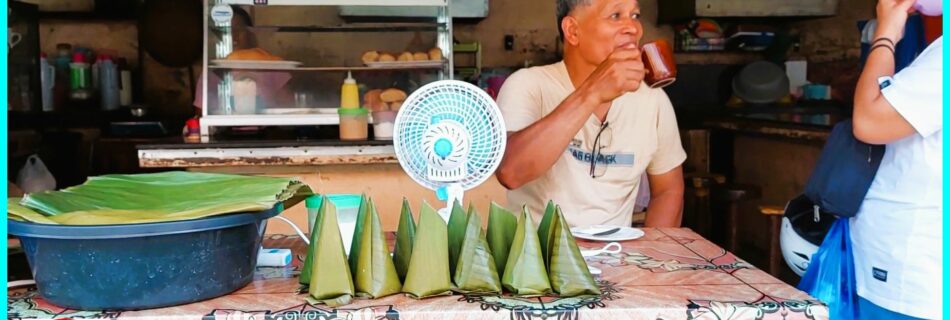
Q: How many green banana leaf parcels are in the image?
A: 12